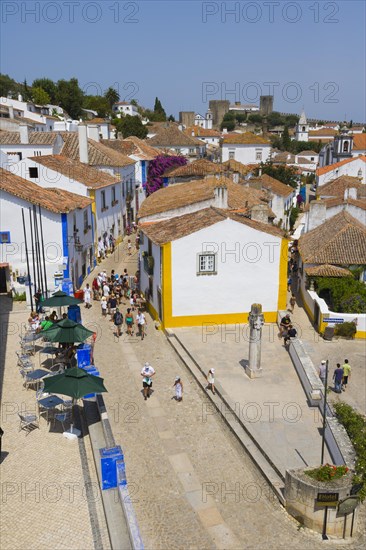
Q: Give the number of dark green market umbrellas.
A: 3